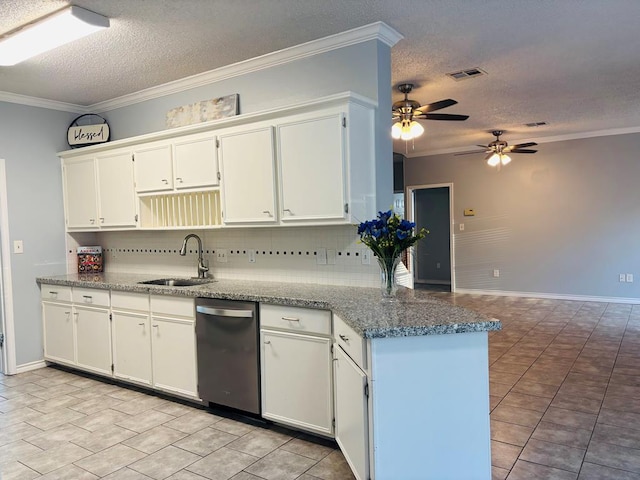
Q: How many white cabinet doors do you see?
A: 12